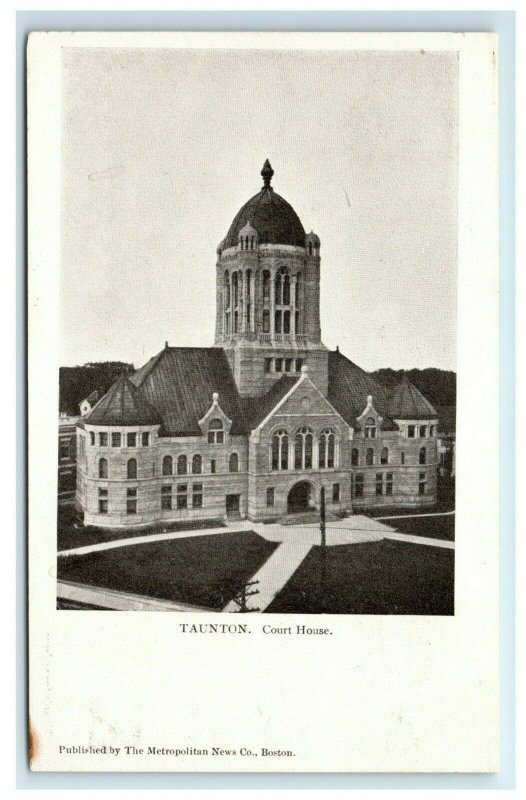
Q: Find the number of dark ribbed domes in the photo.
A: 1